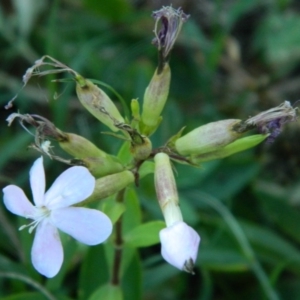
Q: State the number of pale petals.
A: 5